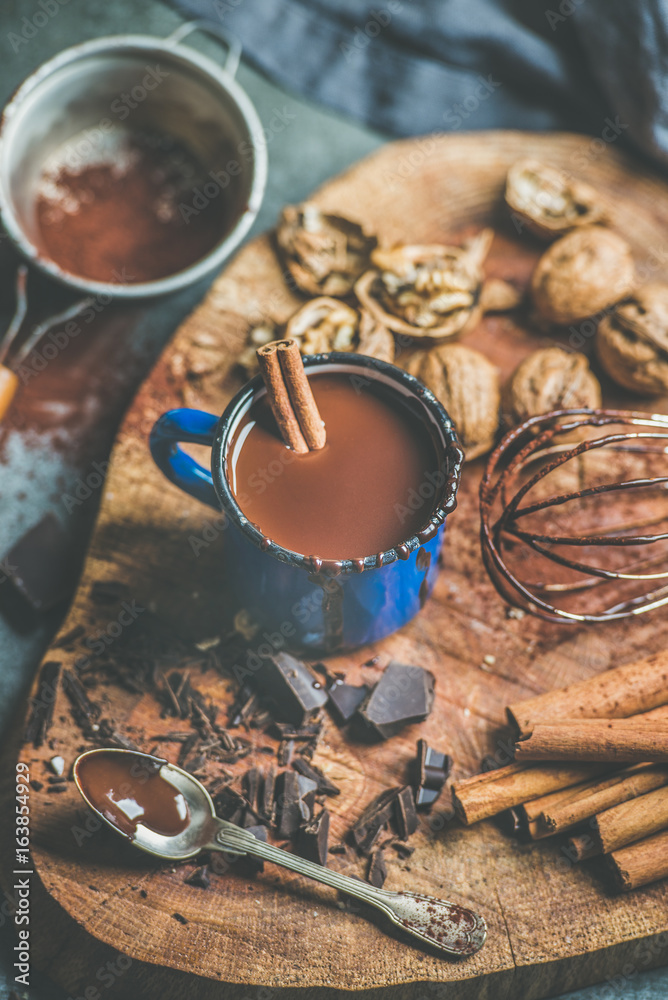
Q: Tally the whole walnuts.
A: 4